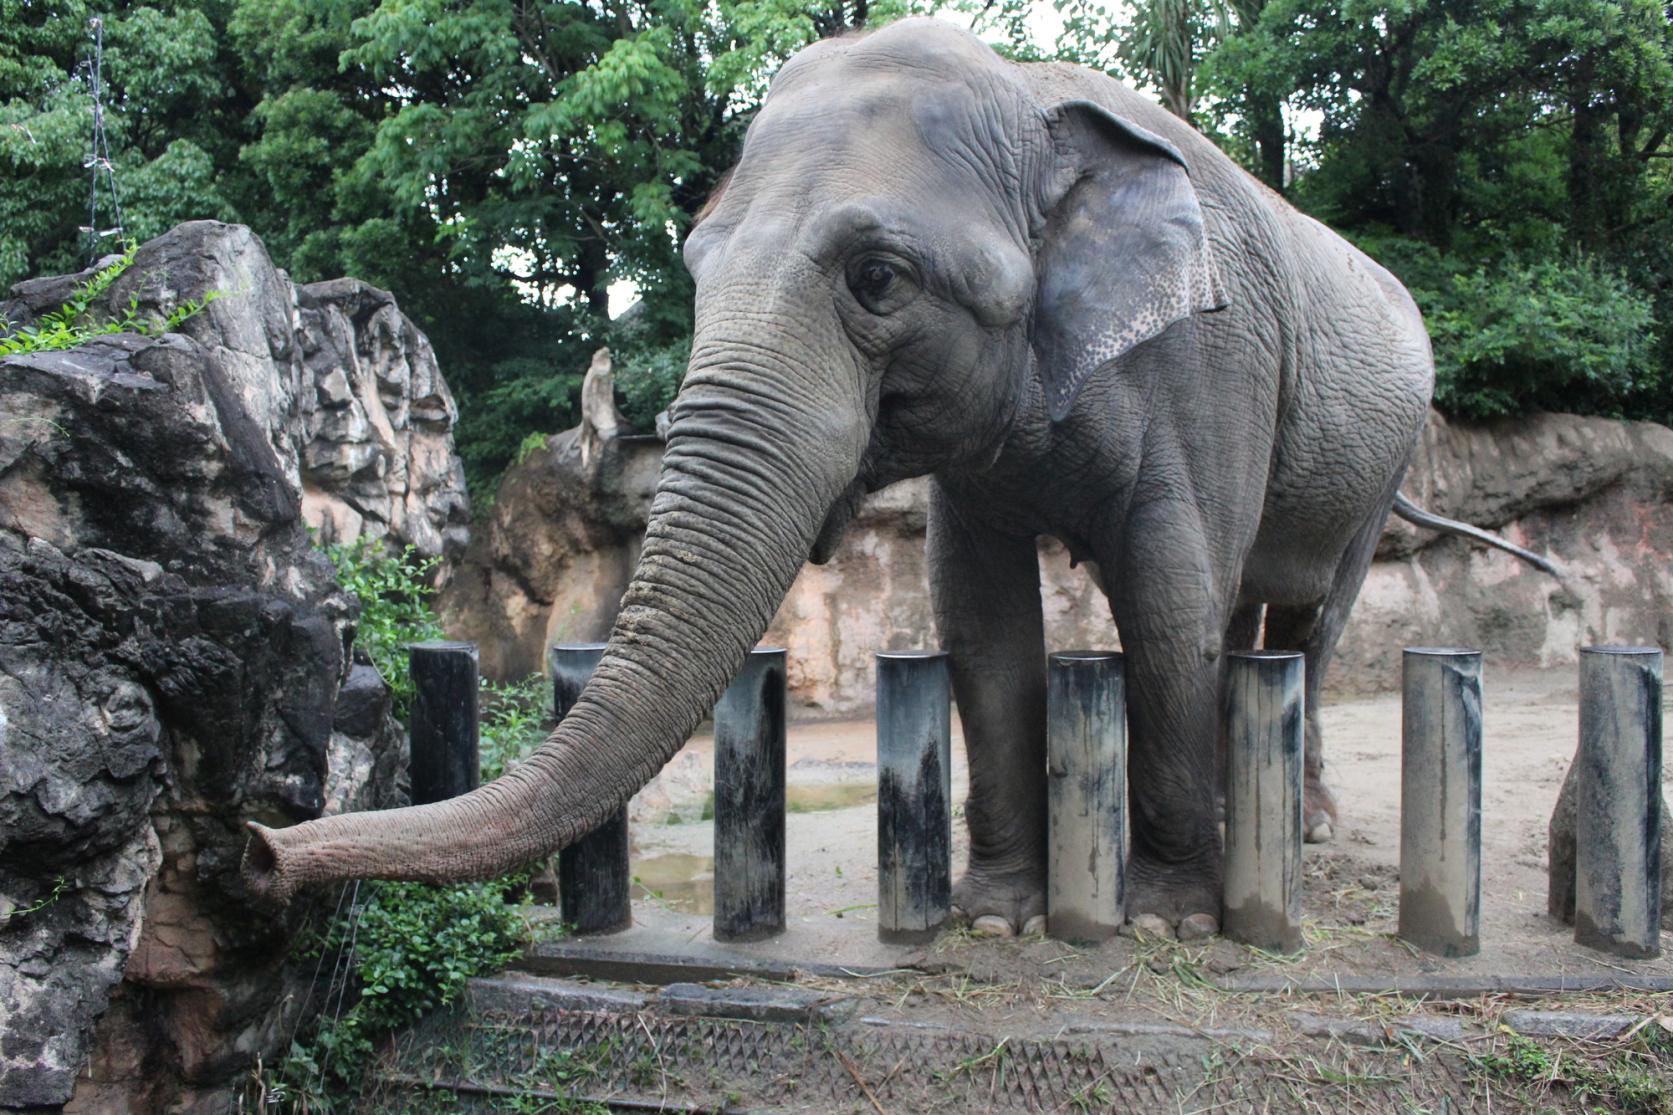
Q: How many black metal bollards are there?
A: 8